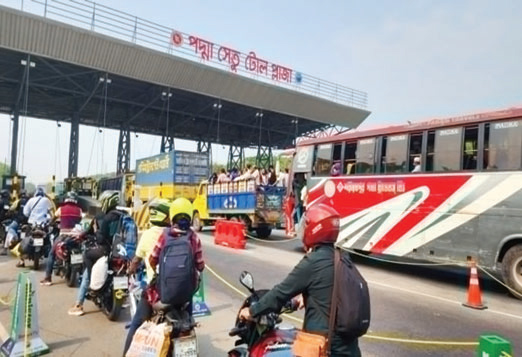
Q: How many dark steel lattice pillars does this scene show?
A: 7